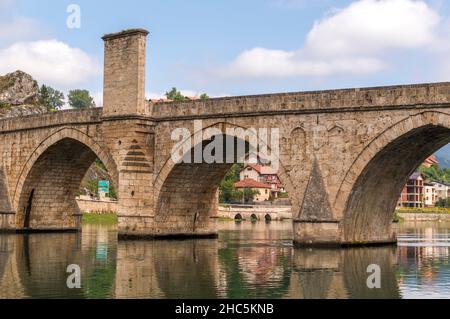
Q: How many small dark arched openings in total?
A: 3